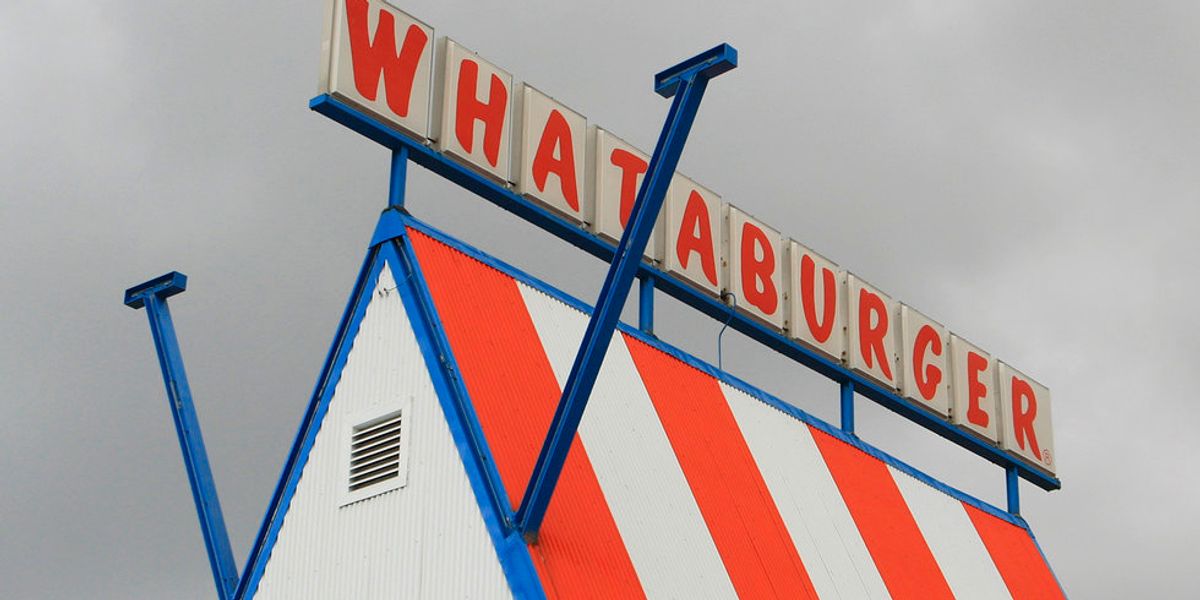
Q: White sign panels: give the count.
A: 11